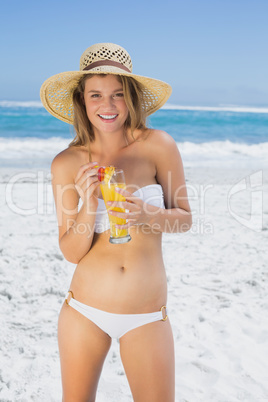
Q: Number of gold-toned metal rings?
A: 2